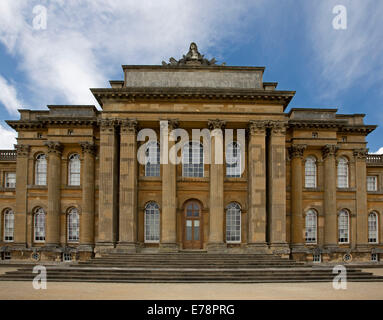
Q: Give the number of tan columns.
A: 12